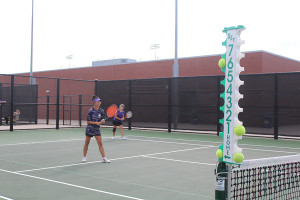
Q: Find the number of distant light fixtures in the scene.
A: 2